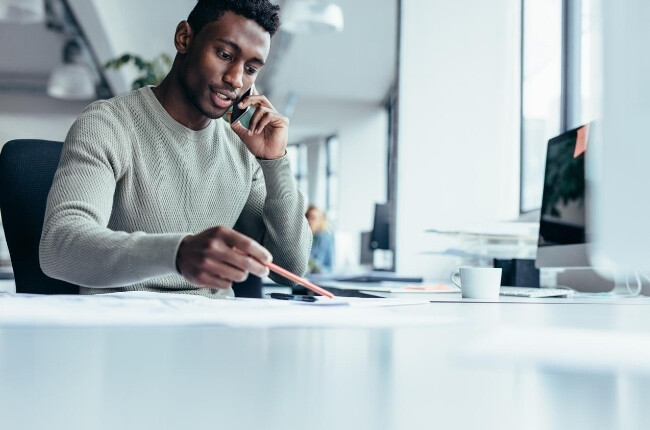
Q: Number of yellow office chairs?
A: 0